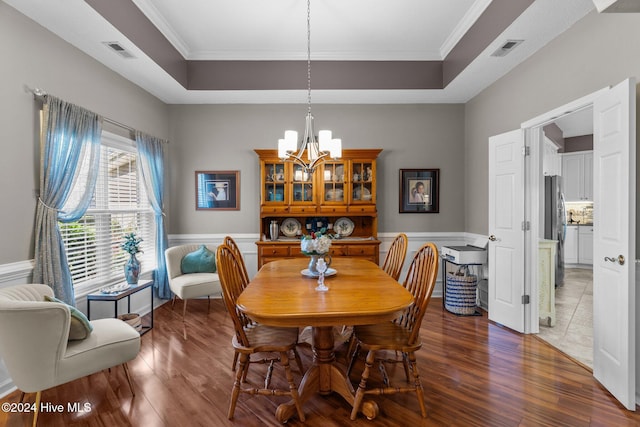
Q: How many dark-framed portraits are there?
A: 2